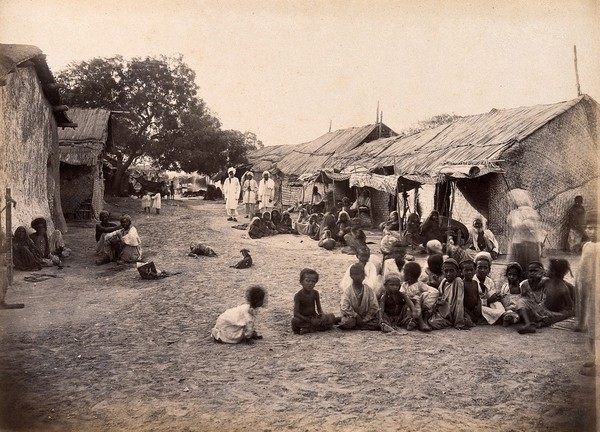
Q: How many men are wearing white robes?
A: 3